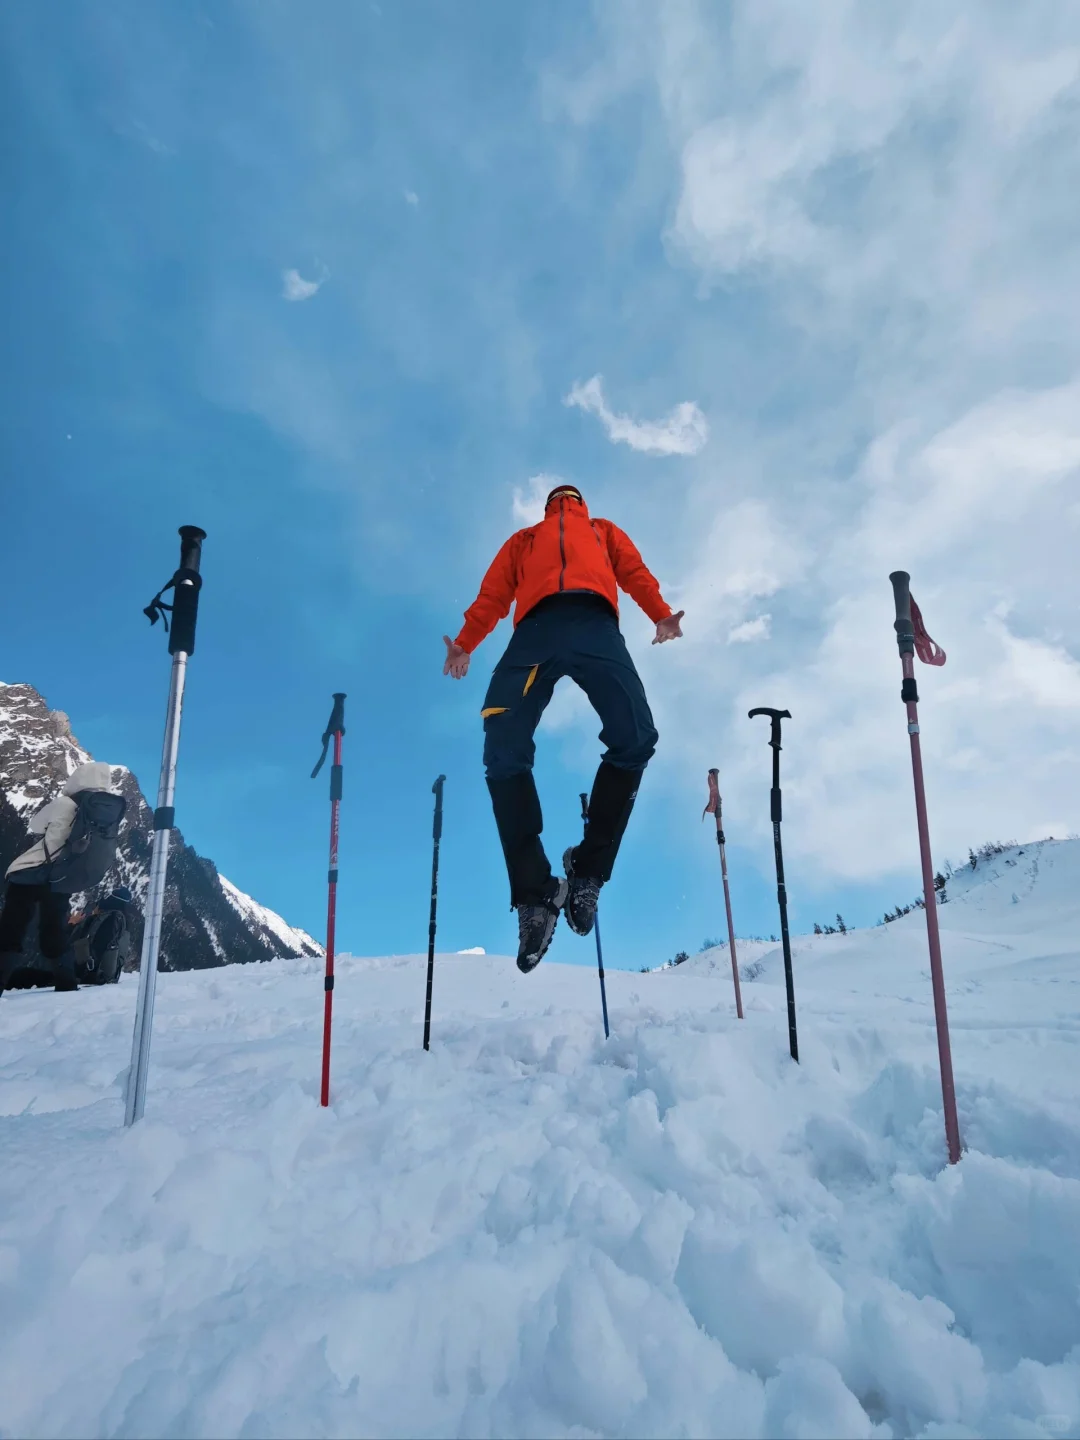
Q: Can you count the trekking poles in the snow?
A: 7